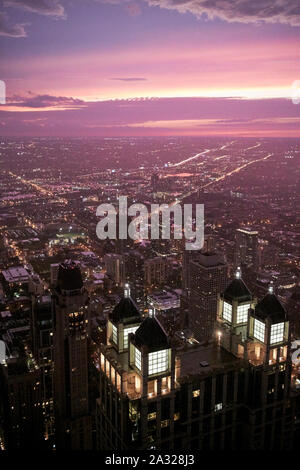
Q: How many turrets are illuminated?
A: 4